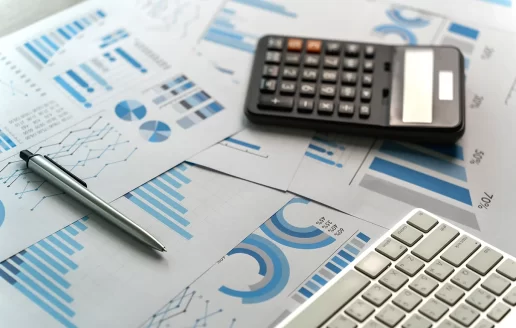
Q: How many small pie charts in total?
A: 2